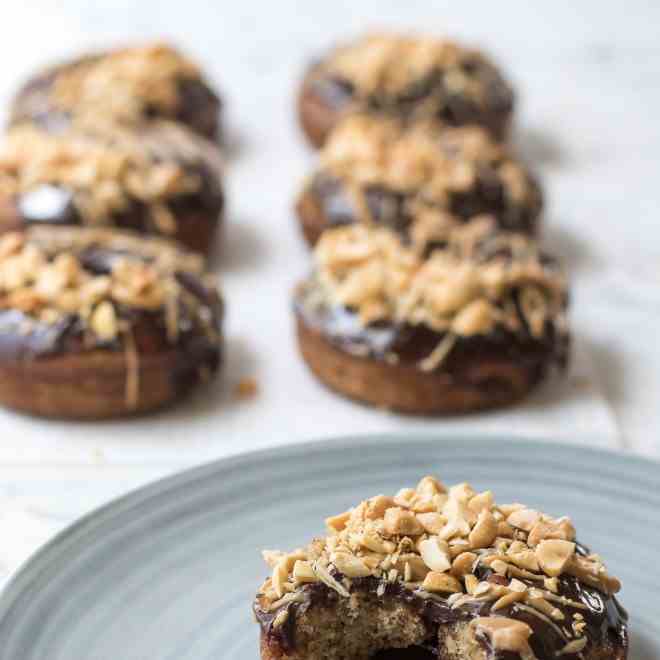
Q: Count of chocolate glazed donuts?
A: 7